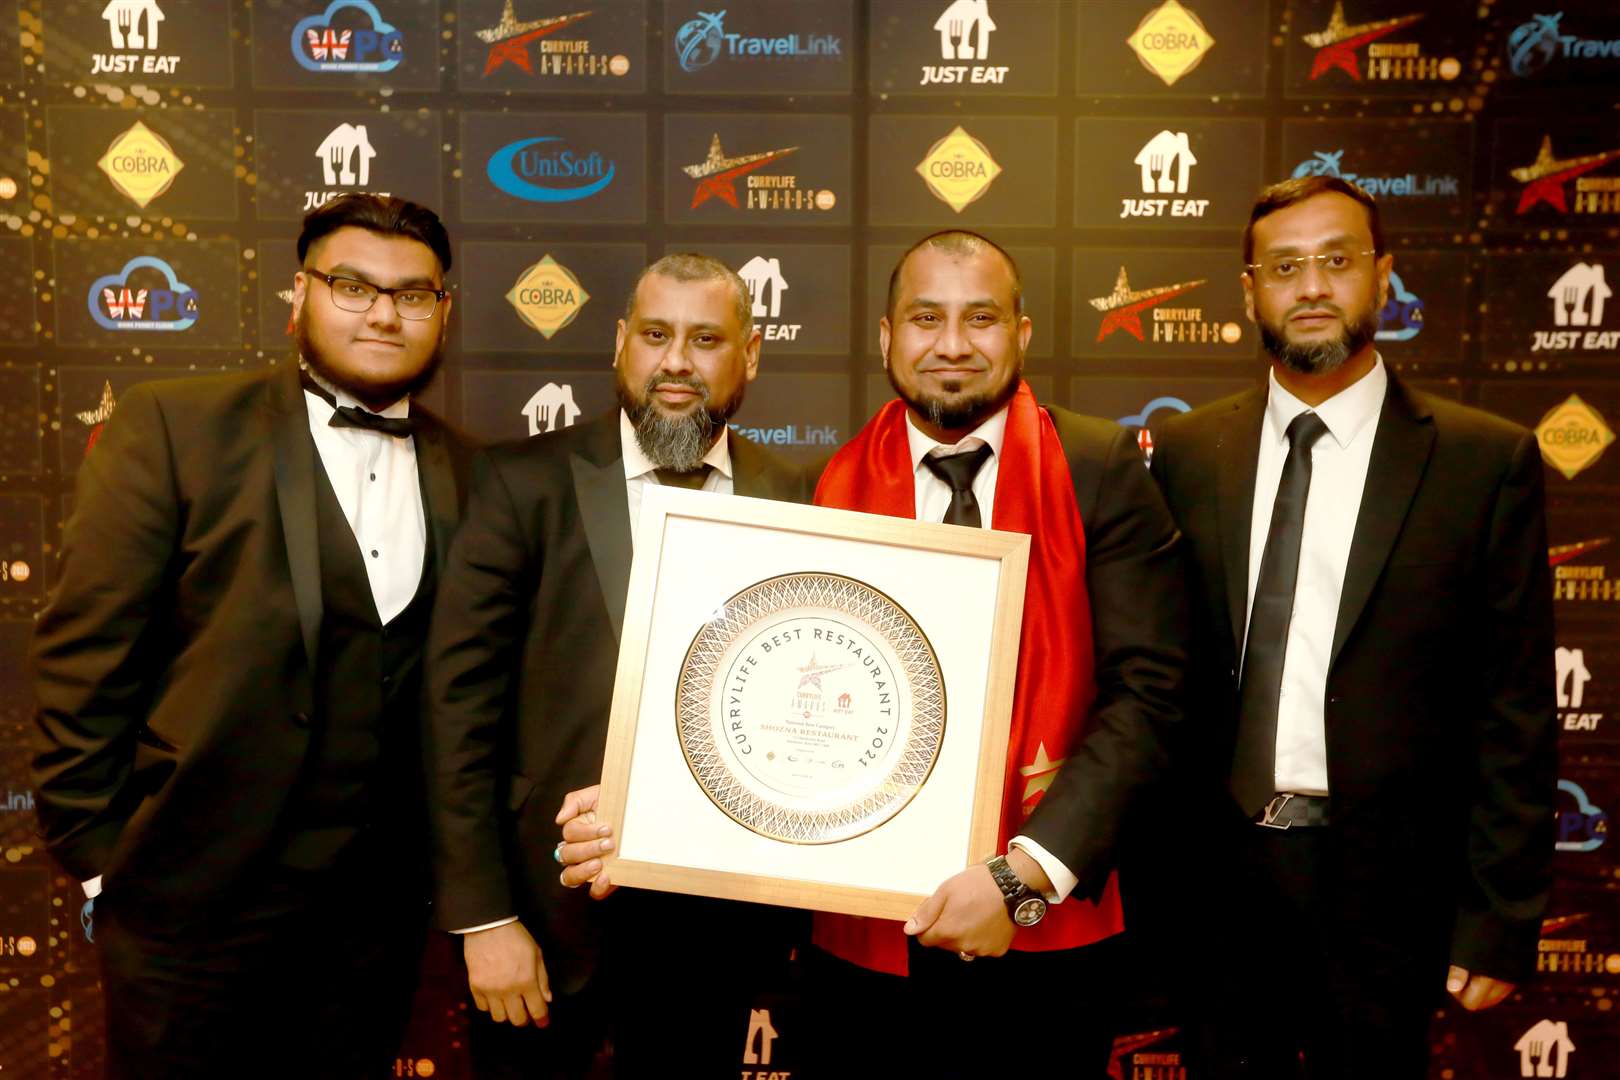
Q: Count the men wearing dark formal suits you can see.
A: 4